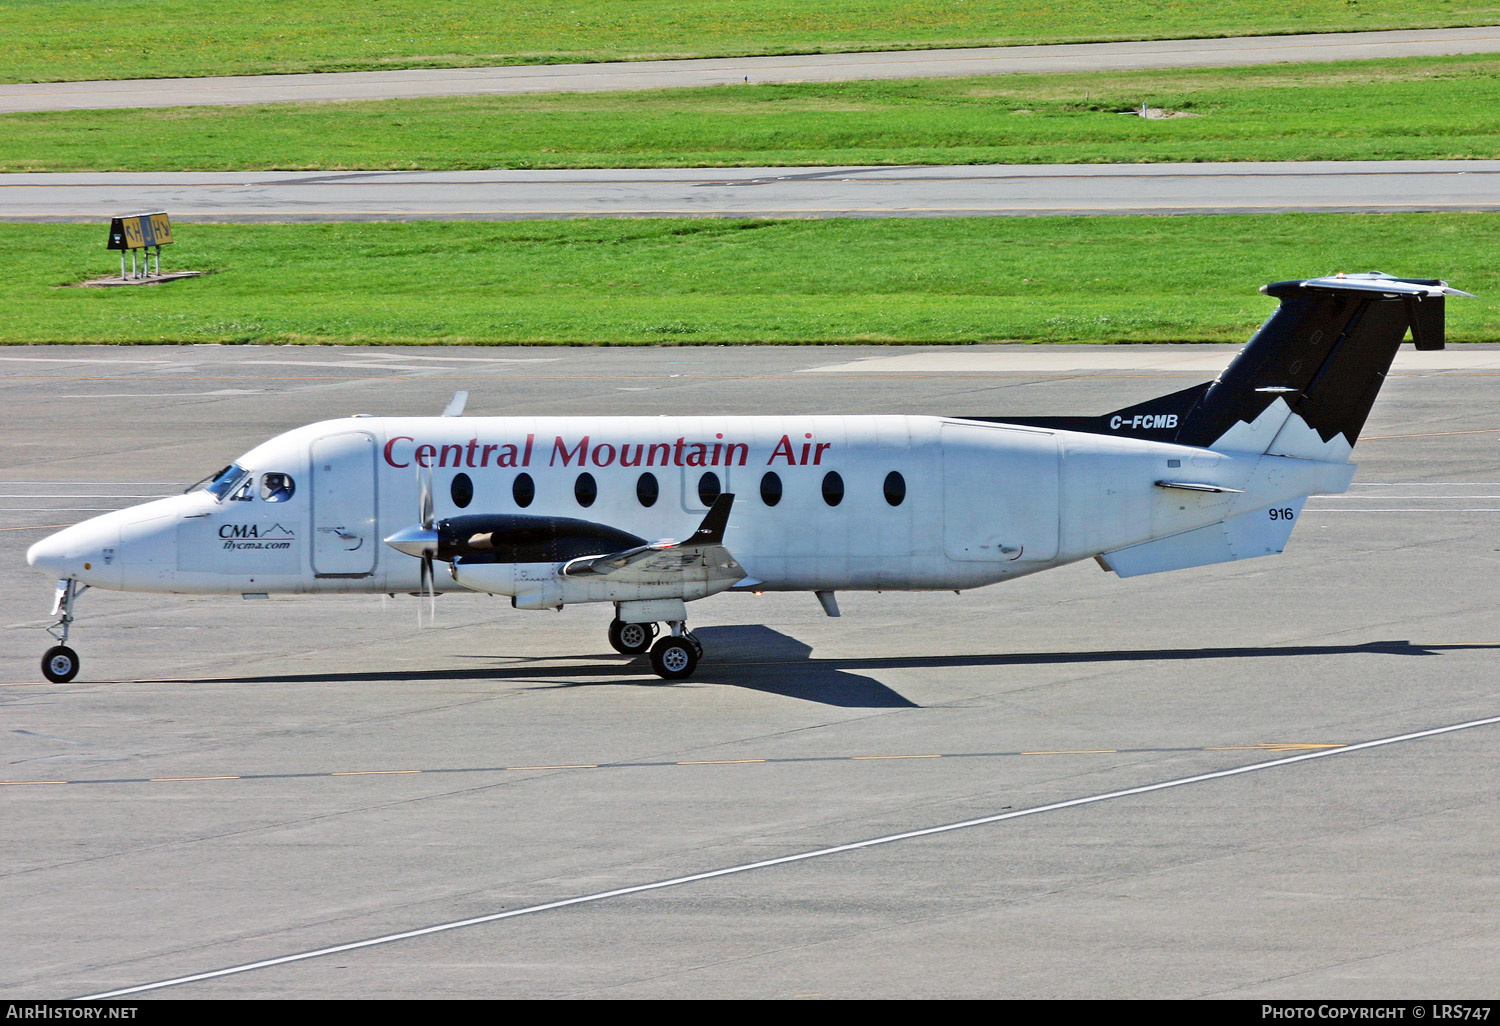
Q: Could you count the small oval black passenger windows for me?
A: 8